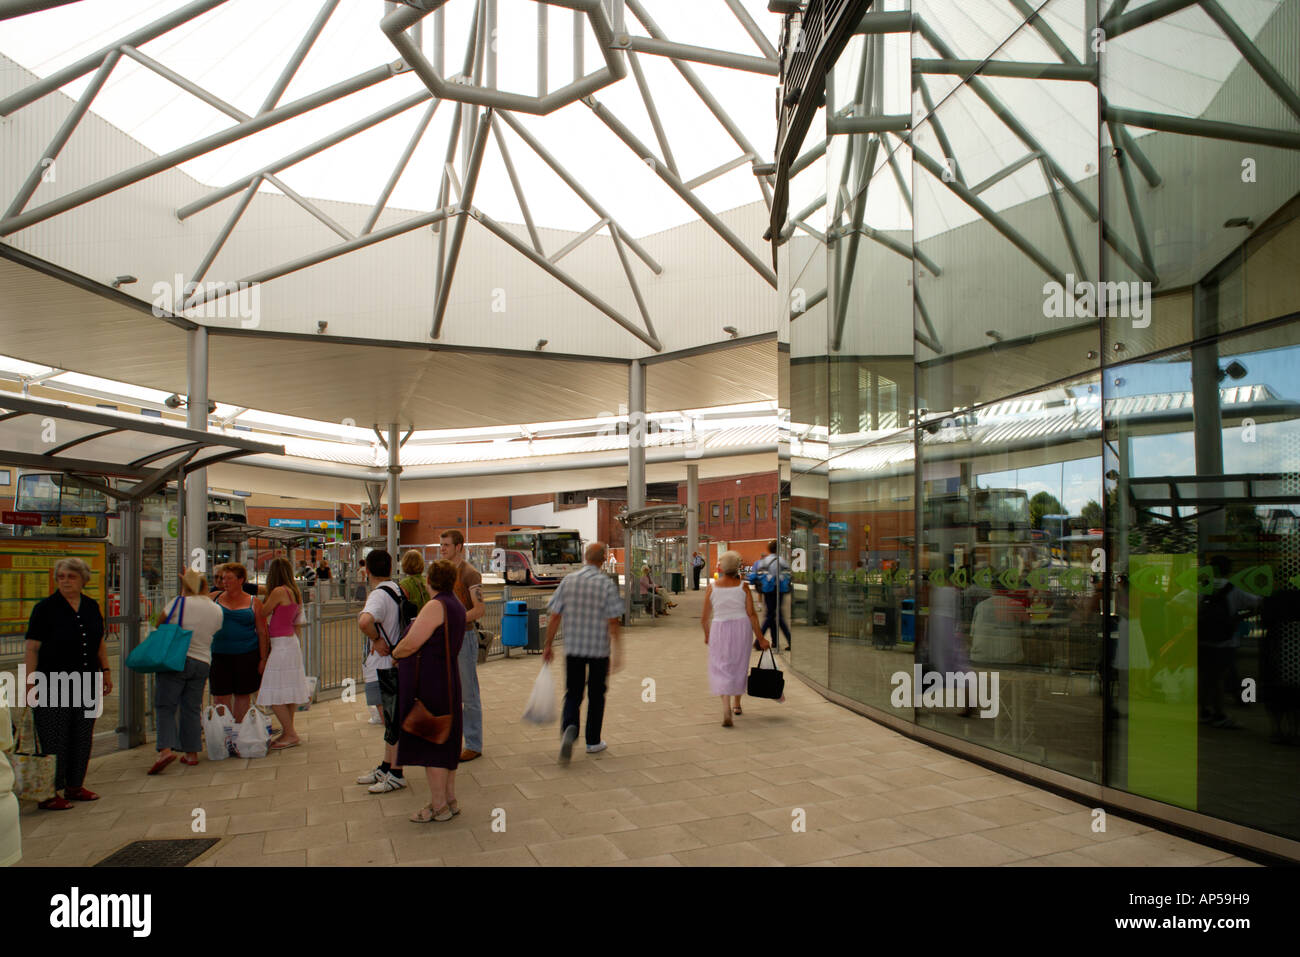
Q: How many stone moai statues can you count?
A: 0